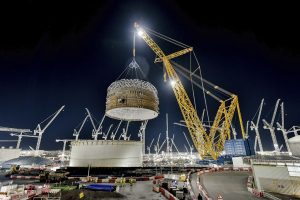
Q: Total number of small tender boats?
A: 0